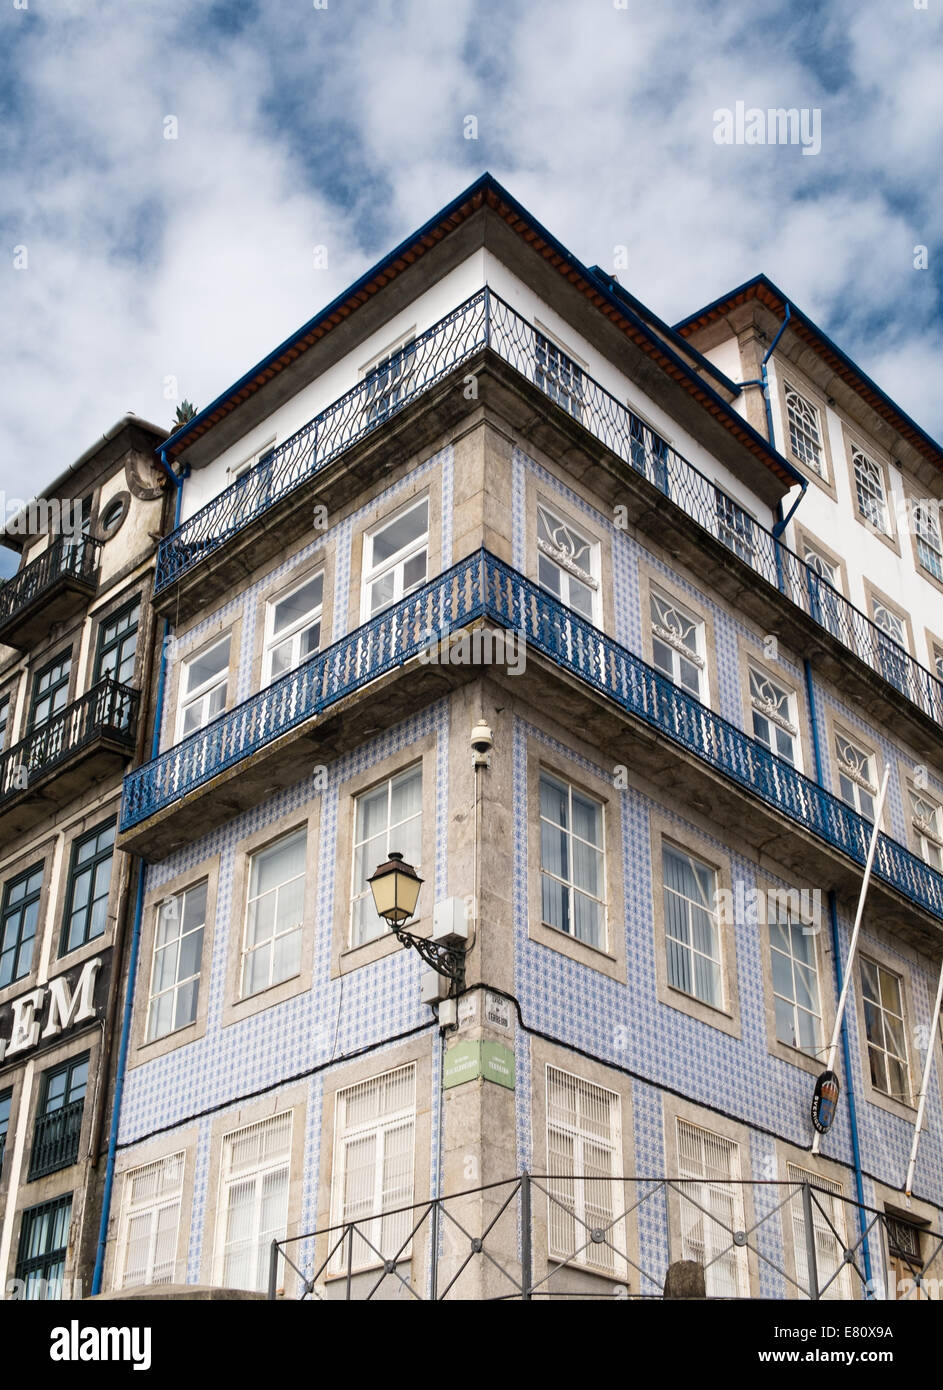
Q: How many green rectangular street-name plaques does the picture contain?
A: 2